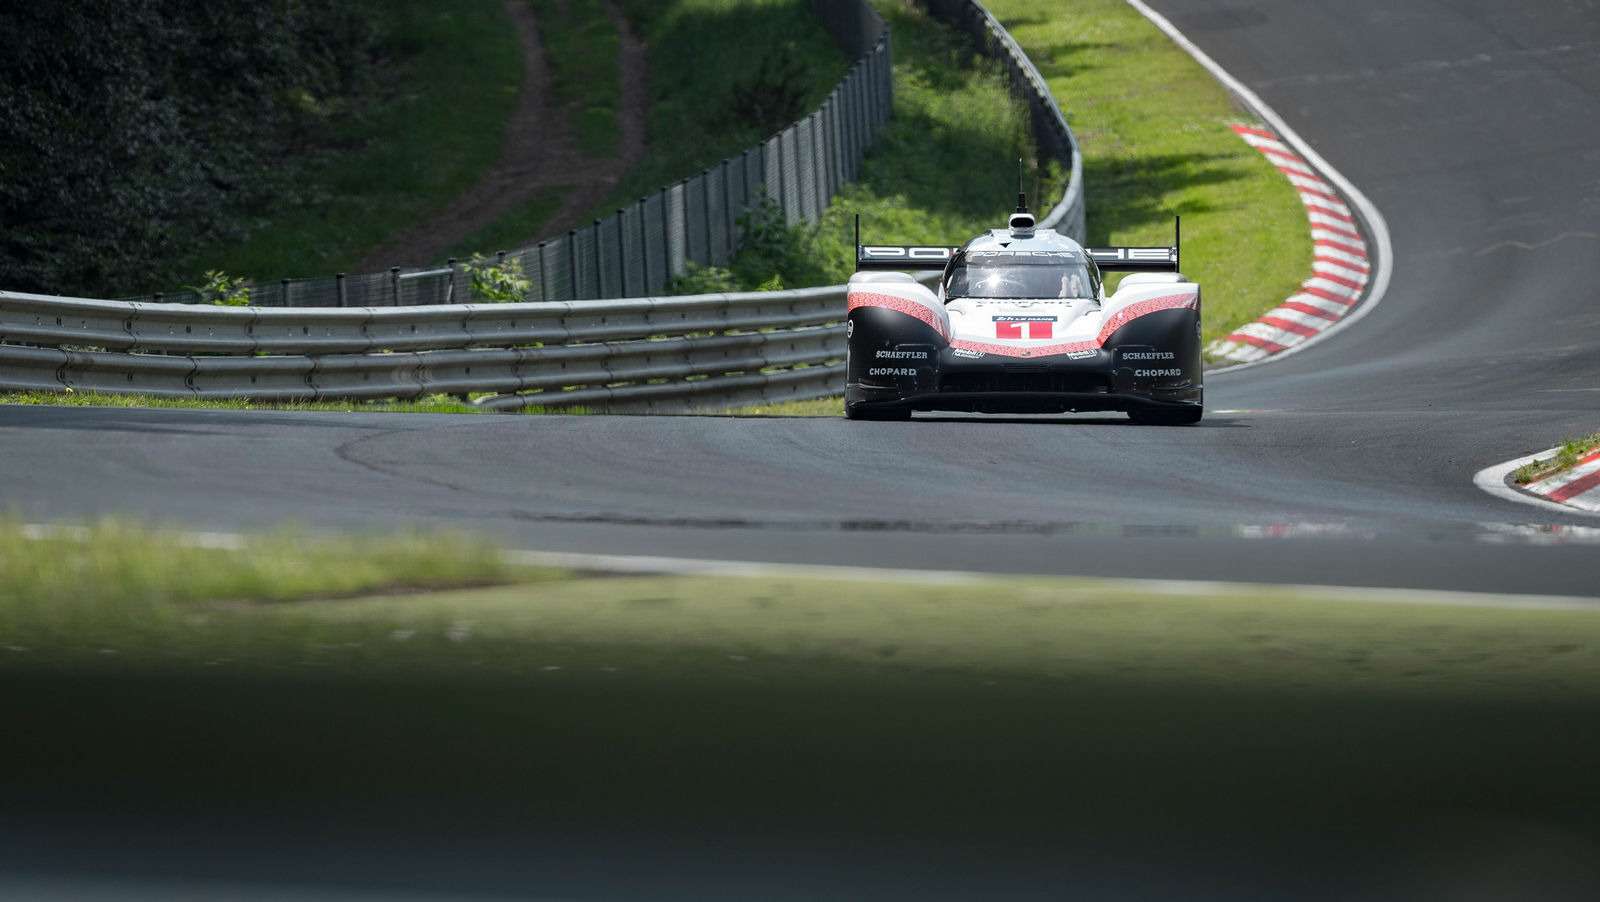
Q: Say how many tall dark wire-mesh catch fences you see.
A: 1